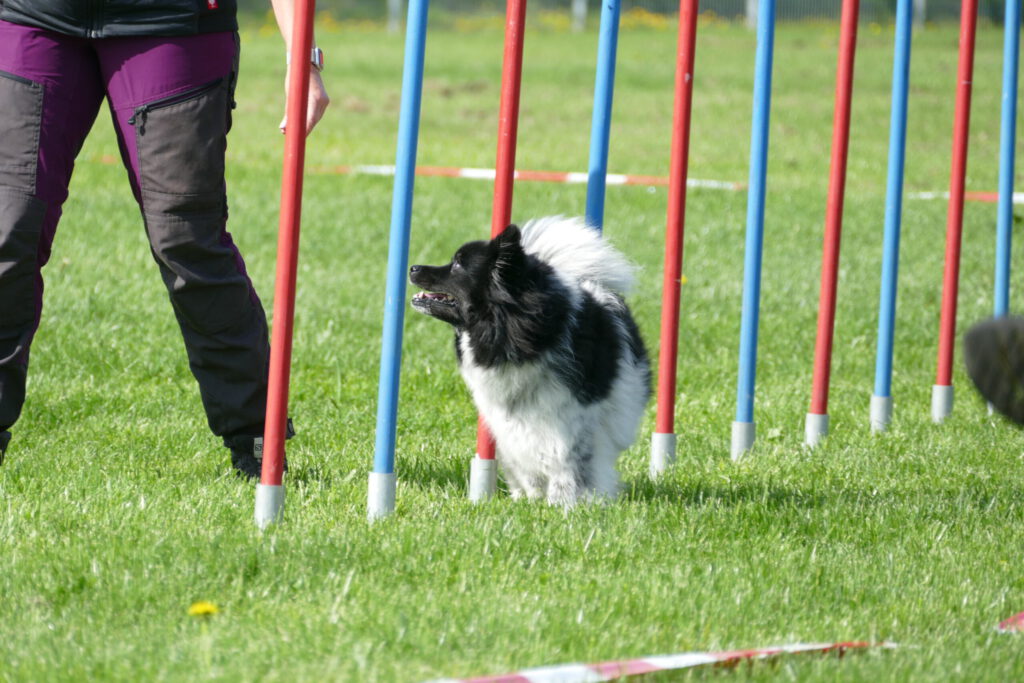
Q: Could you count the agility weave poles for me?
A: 10